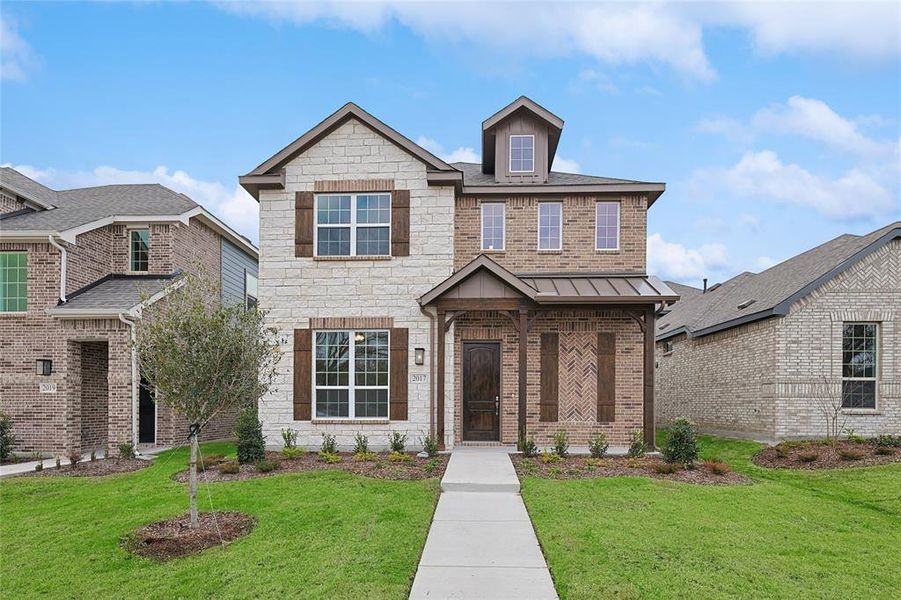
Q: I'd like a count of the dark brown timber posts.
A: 3